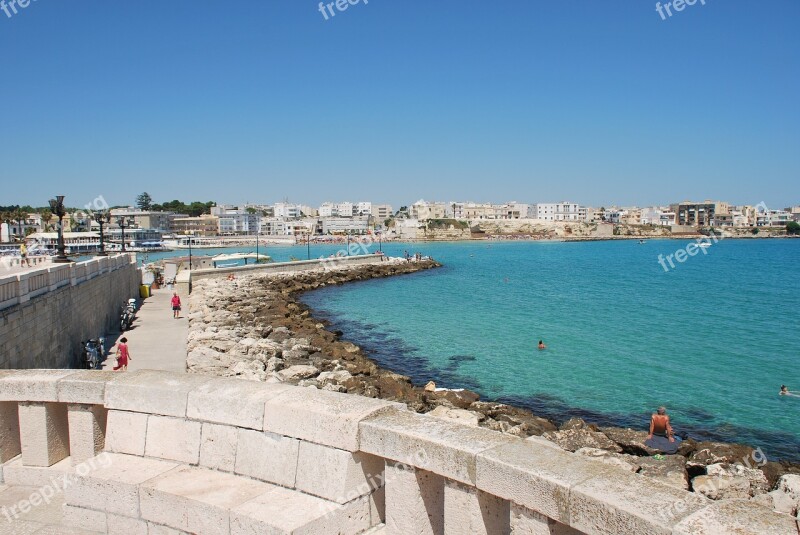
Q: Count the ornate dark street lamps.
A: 3